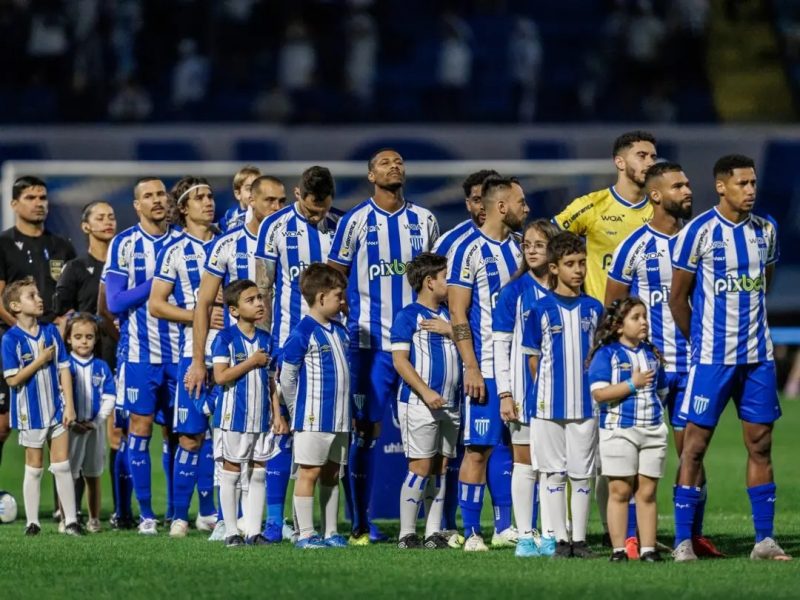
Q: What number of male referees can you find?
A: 1